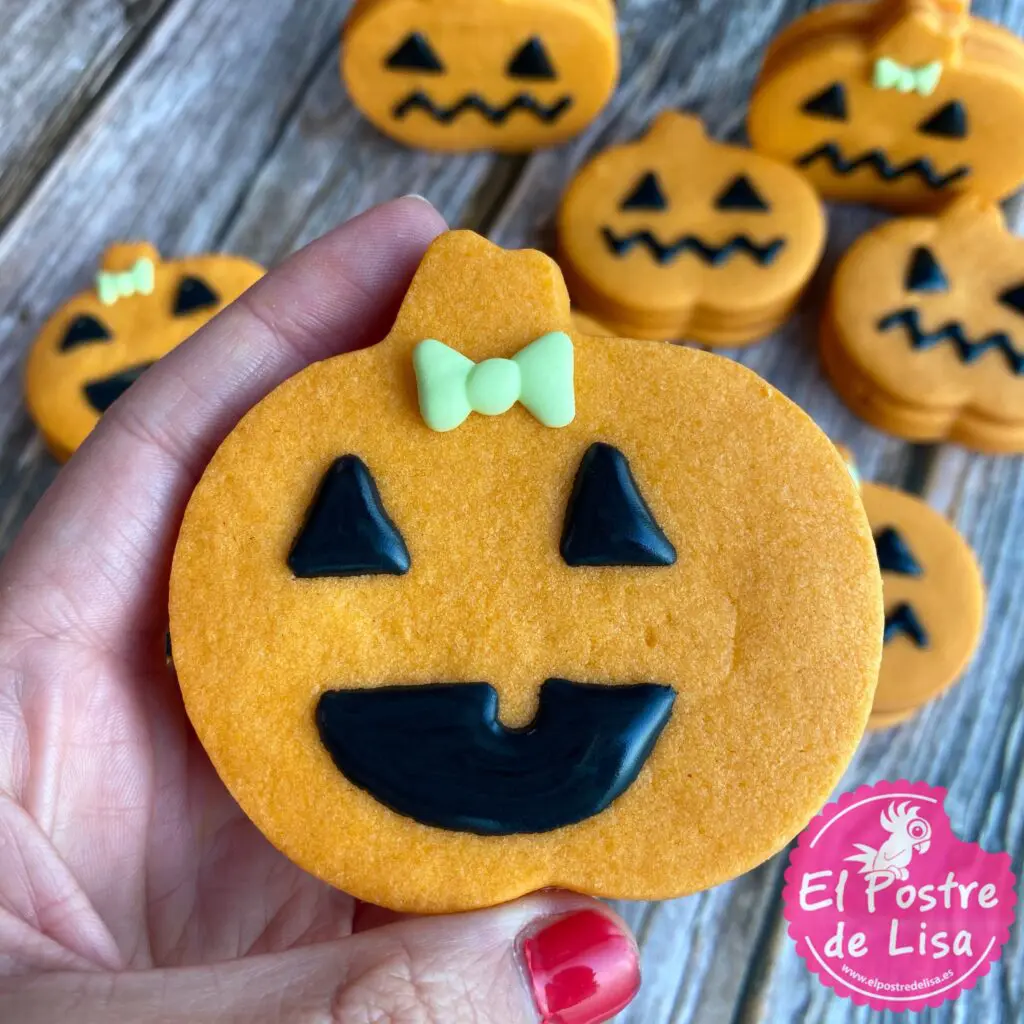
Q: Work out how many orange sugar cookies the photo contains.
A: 7